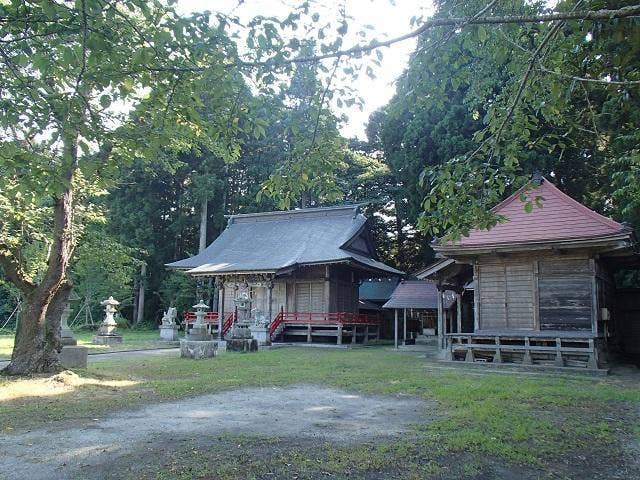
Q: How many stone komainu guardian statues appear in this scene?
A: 2